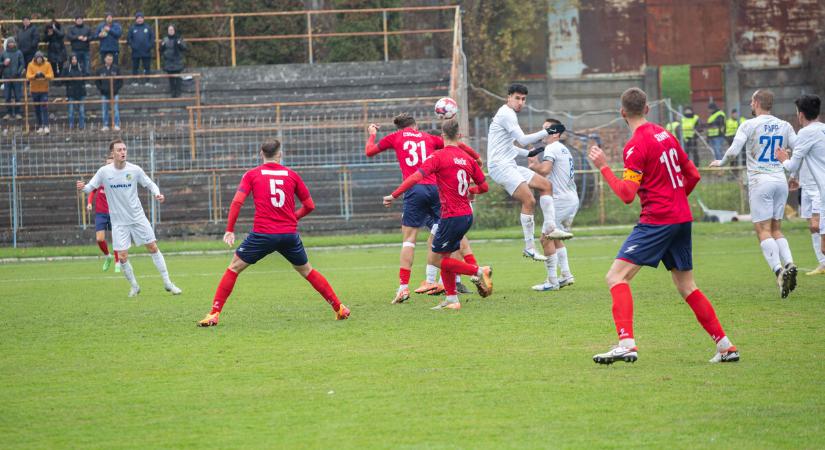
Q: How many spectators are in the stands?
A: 10